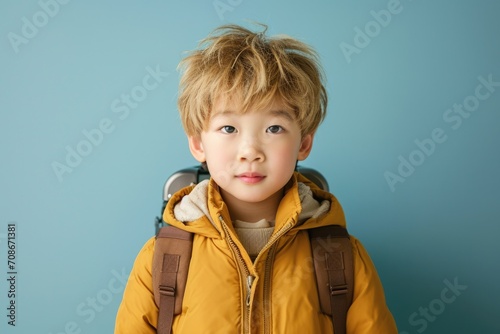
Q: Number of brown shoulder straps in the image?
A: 2